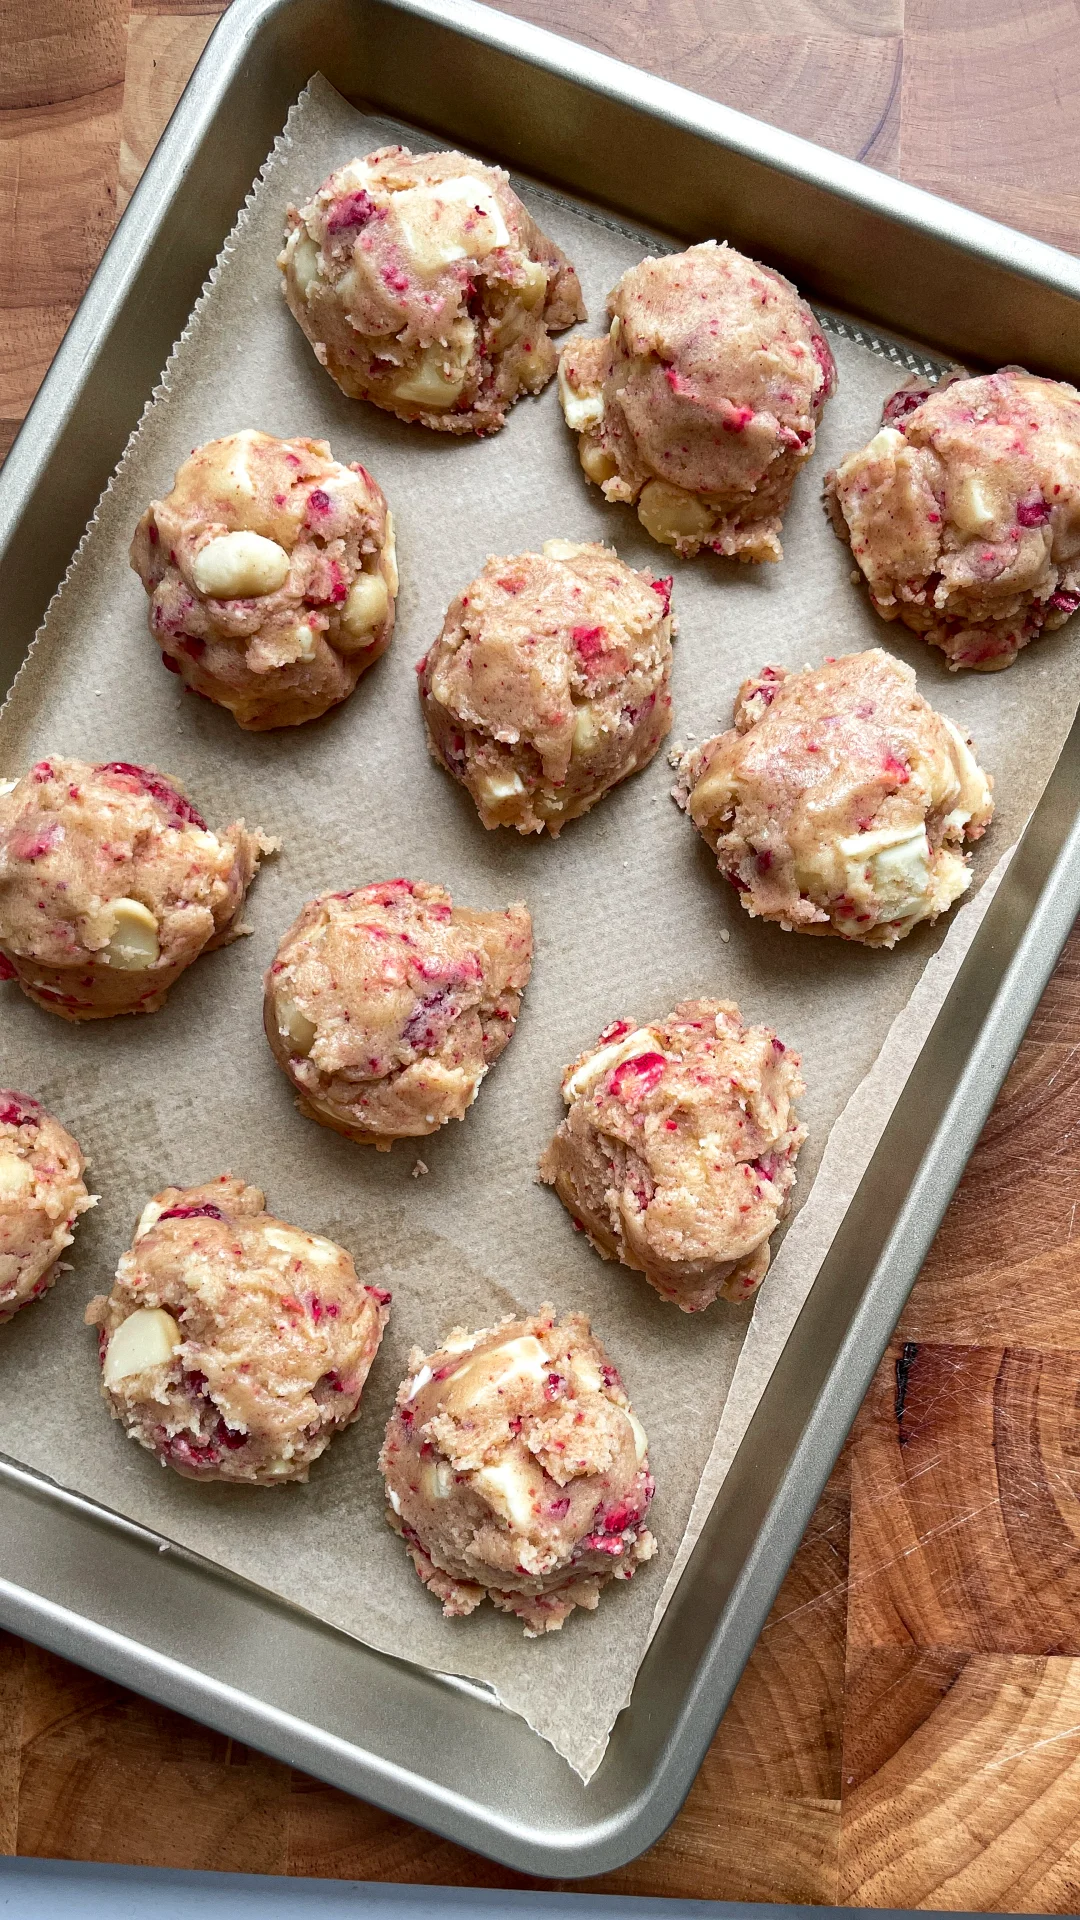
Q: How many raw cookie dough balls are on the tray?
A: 12